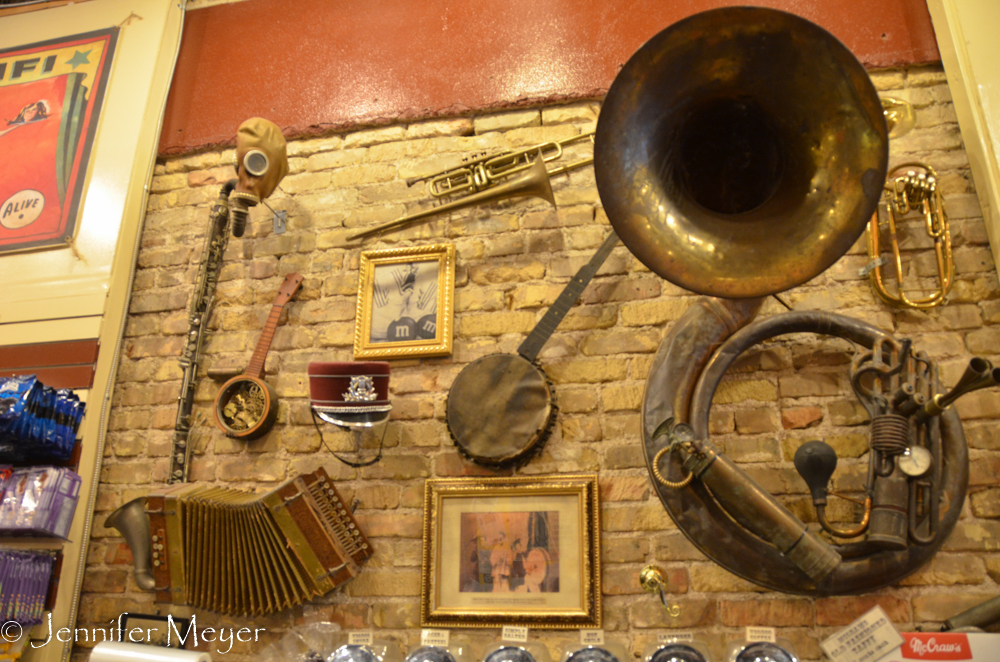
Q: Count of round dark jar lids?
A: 6